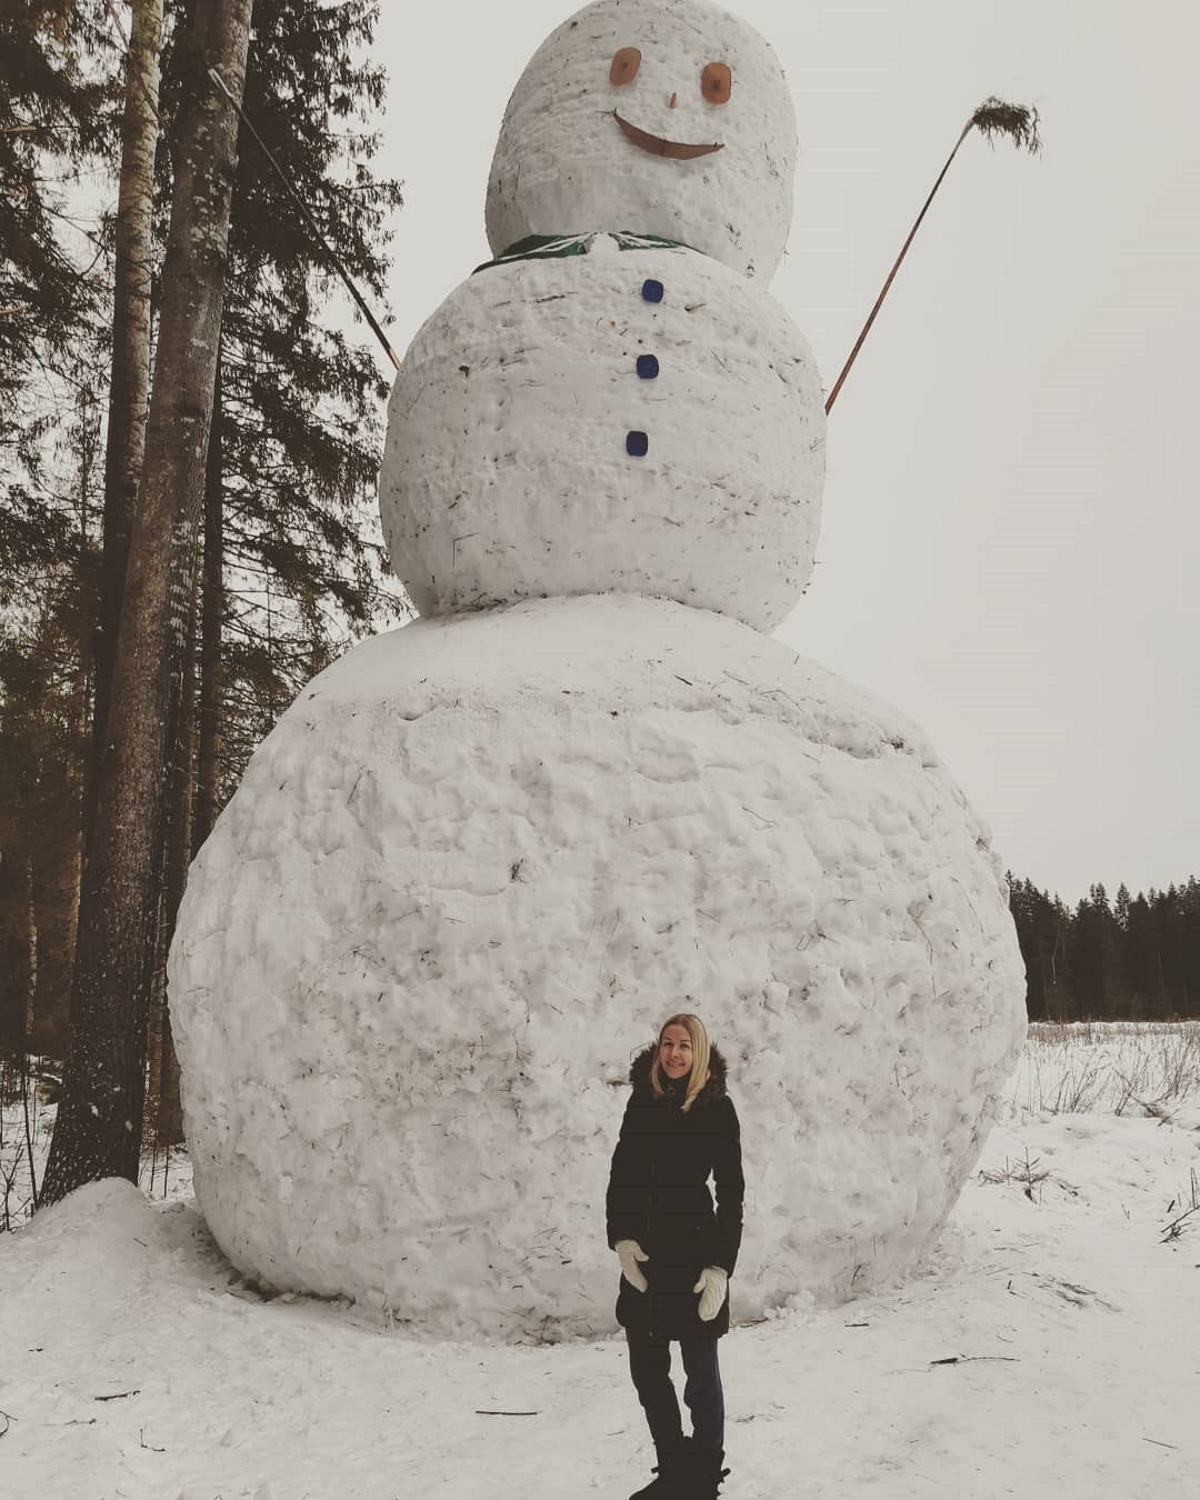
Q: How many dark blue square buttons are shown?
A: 3